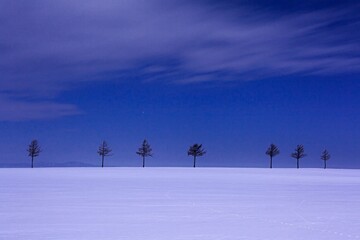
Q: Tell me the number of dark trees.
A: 7